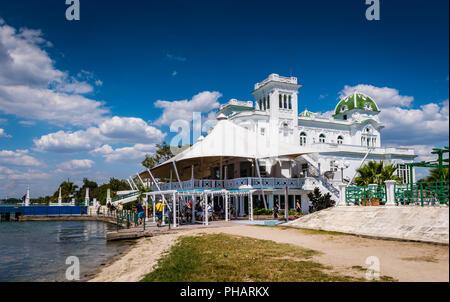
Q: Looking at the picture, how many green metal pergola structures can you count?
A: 1